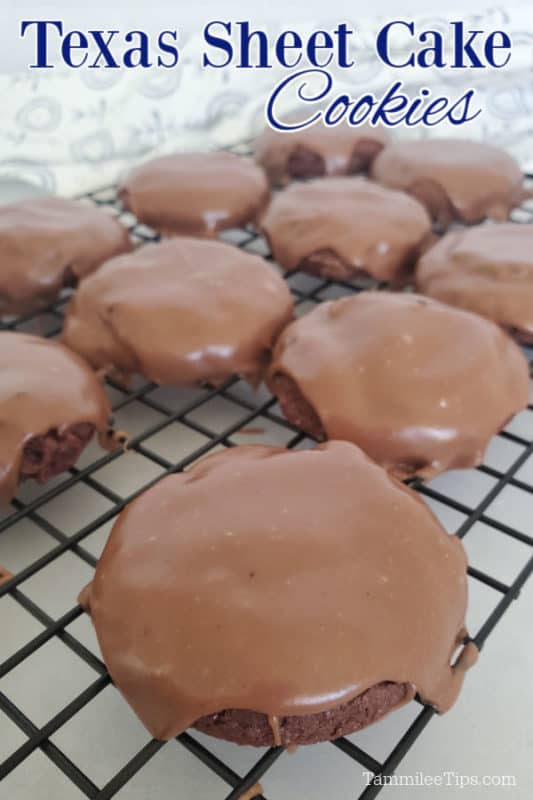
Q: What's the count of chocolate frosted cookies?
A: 10